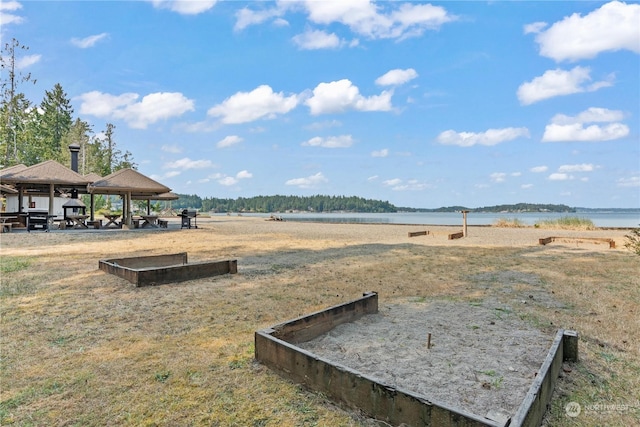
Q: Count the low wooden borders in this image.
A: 4